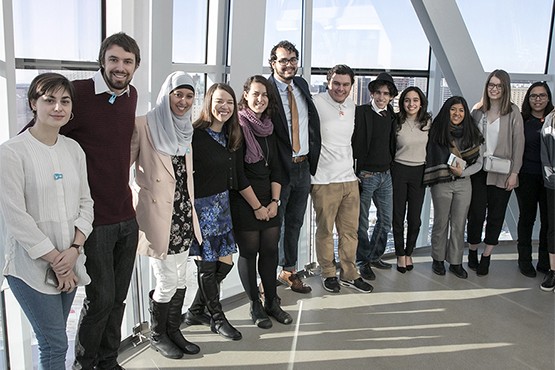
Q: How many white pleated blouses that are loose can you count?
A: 1